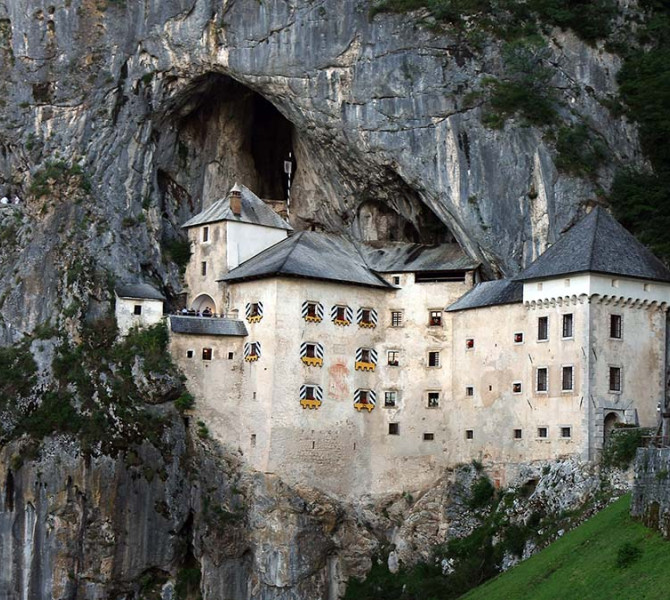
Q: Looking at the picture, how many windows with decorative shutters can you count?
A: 9